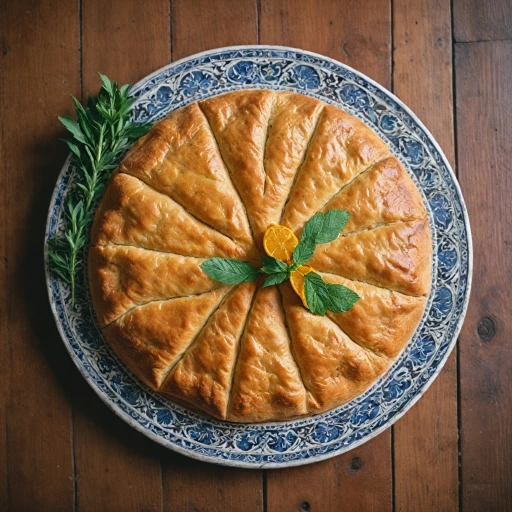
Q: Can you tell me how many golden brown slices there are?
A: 13